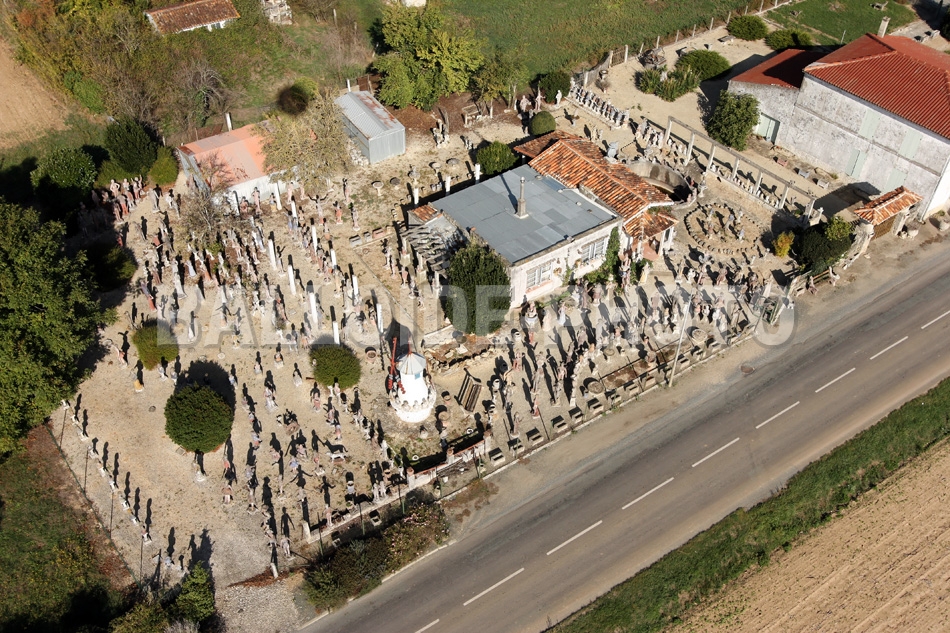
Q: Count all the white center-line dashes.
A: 9